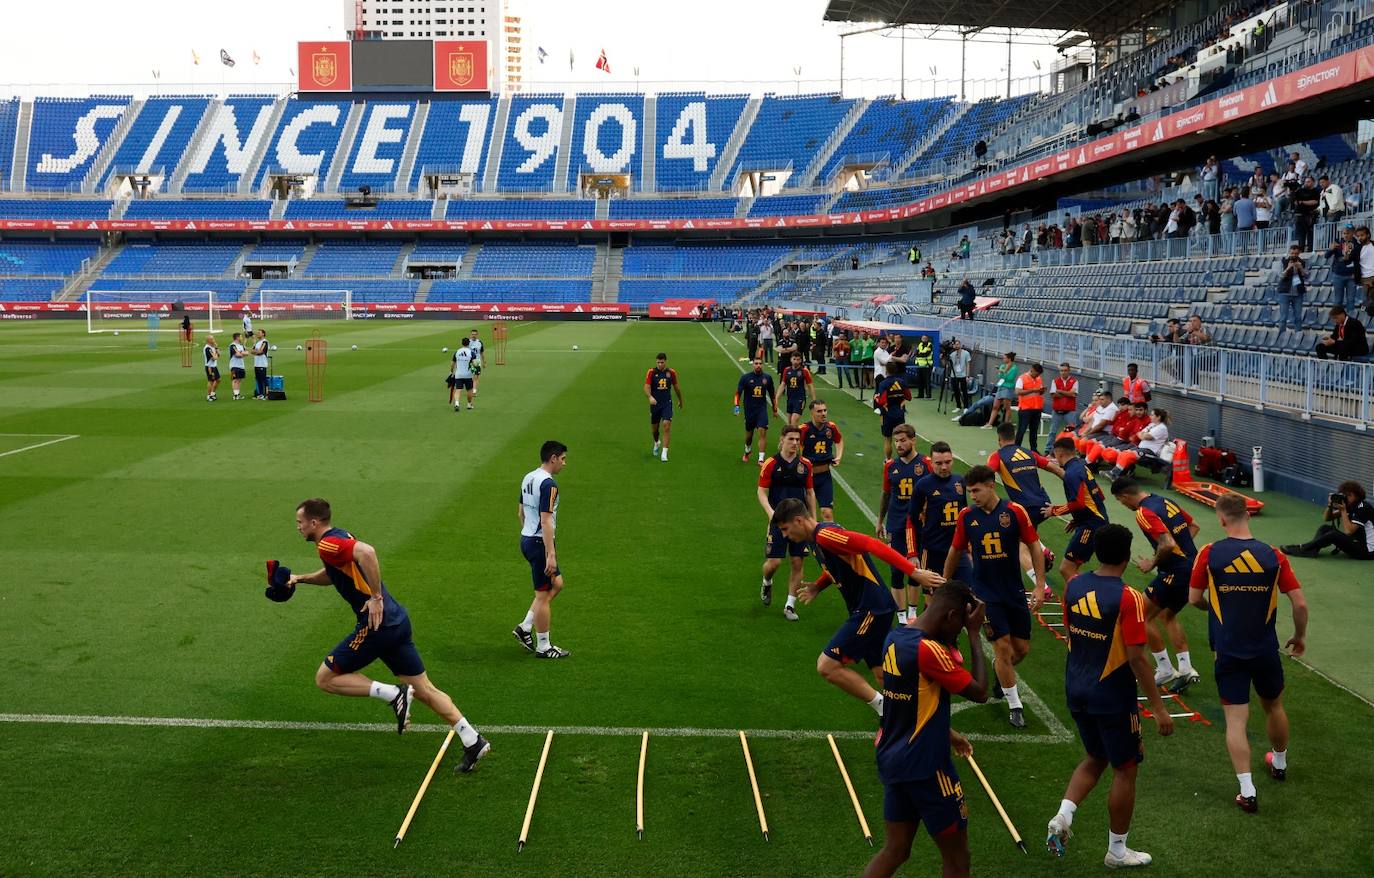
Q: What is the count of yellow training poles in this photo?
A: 6